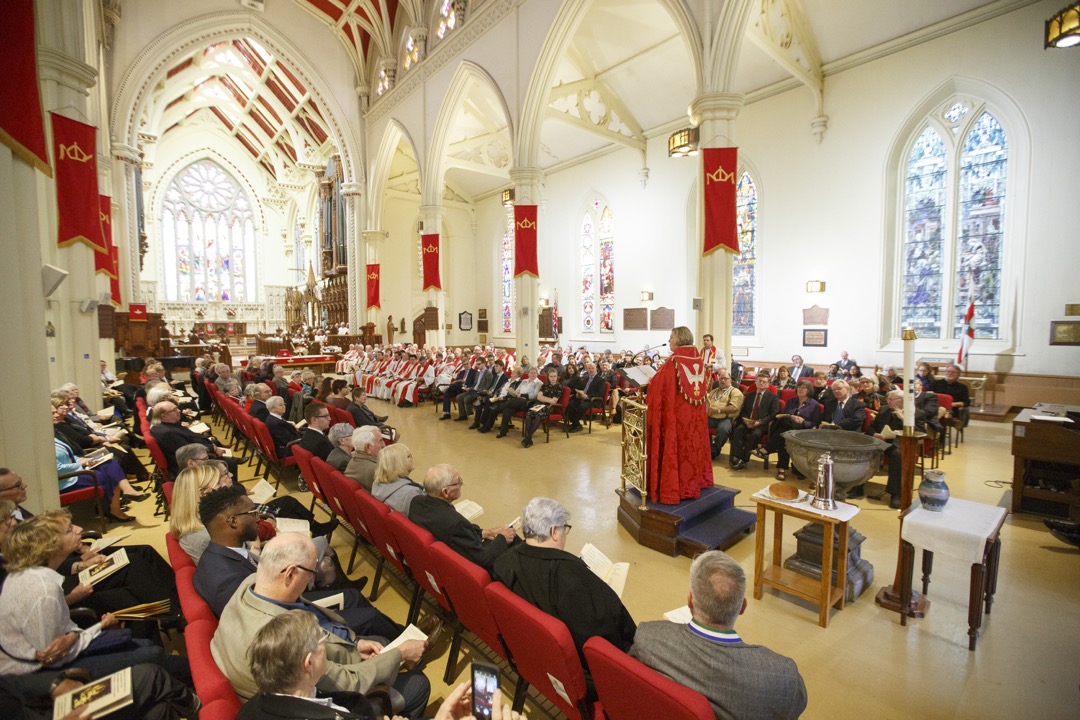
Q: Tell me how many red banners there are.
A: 8